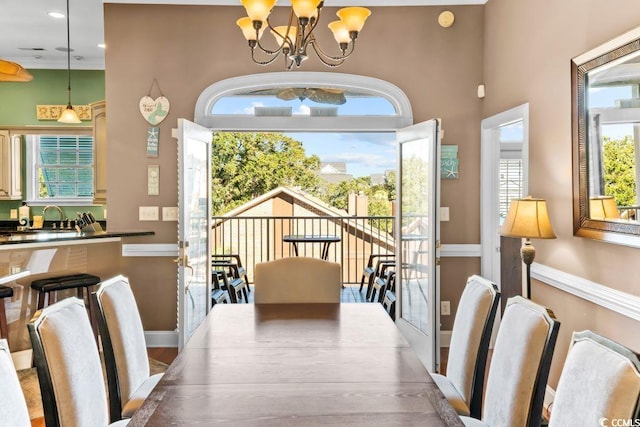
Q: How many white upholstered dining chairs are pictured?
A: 6